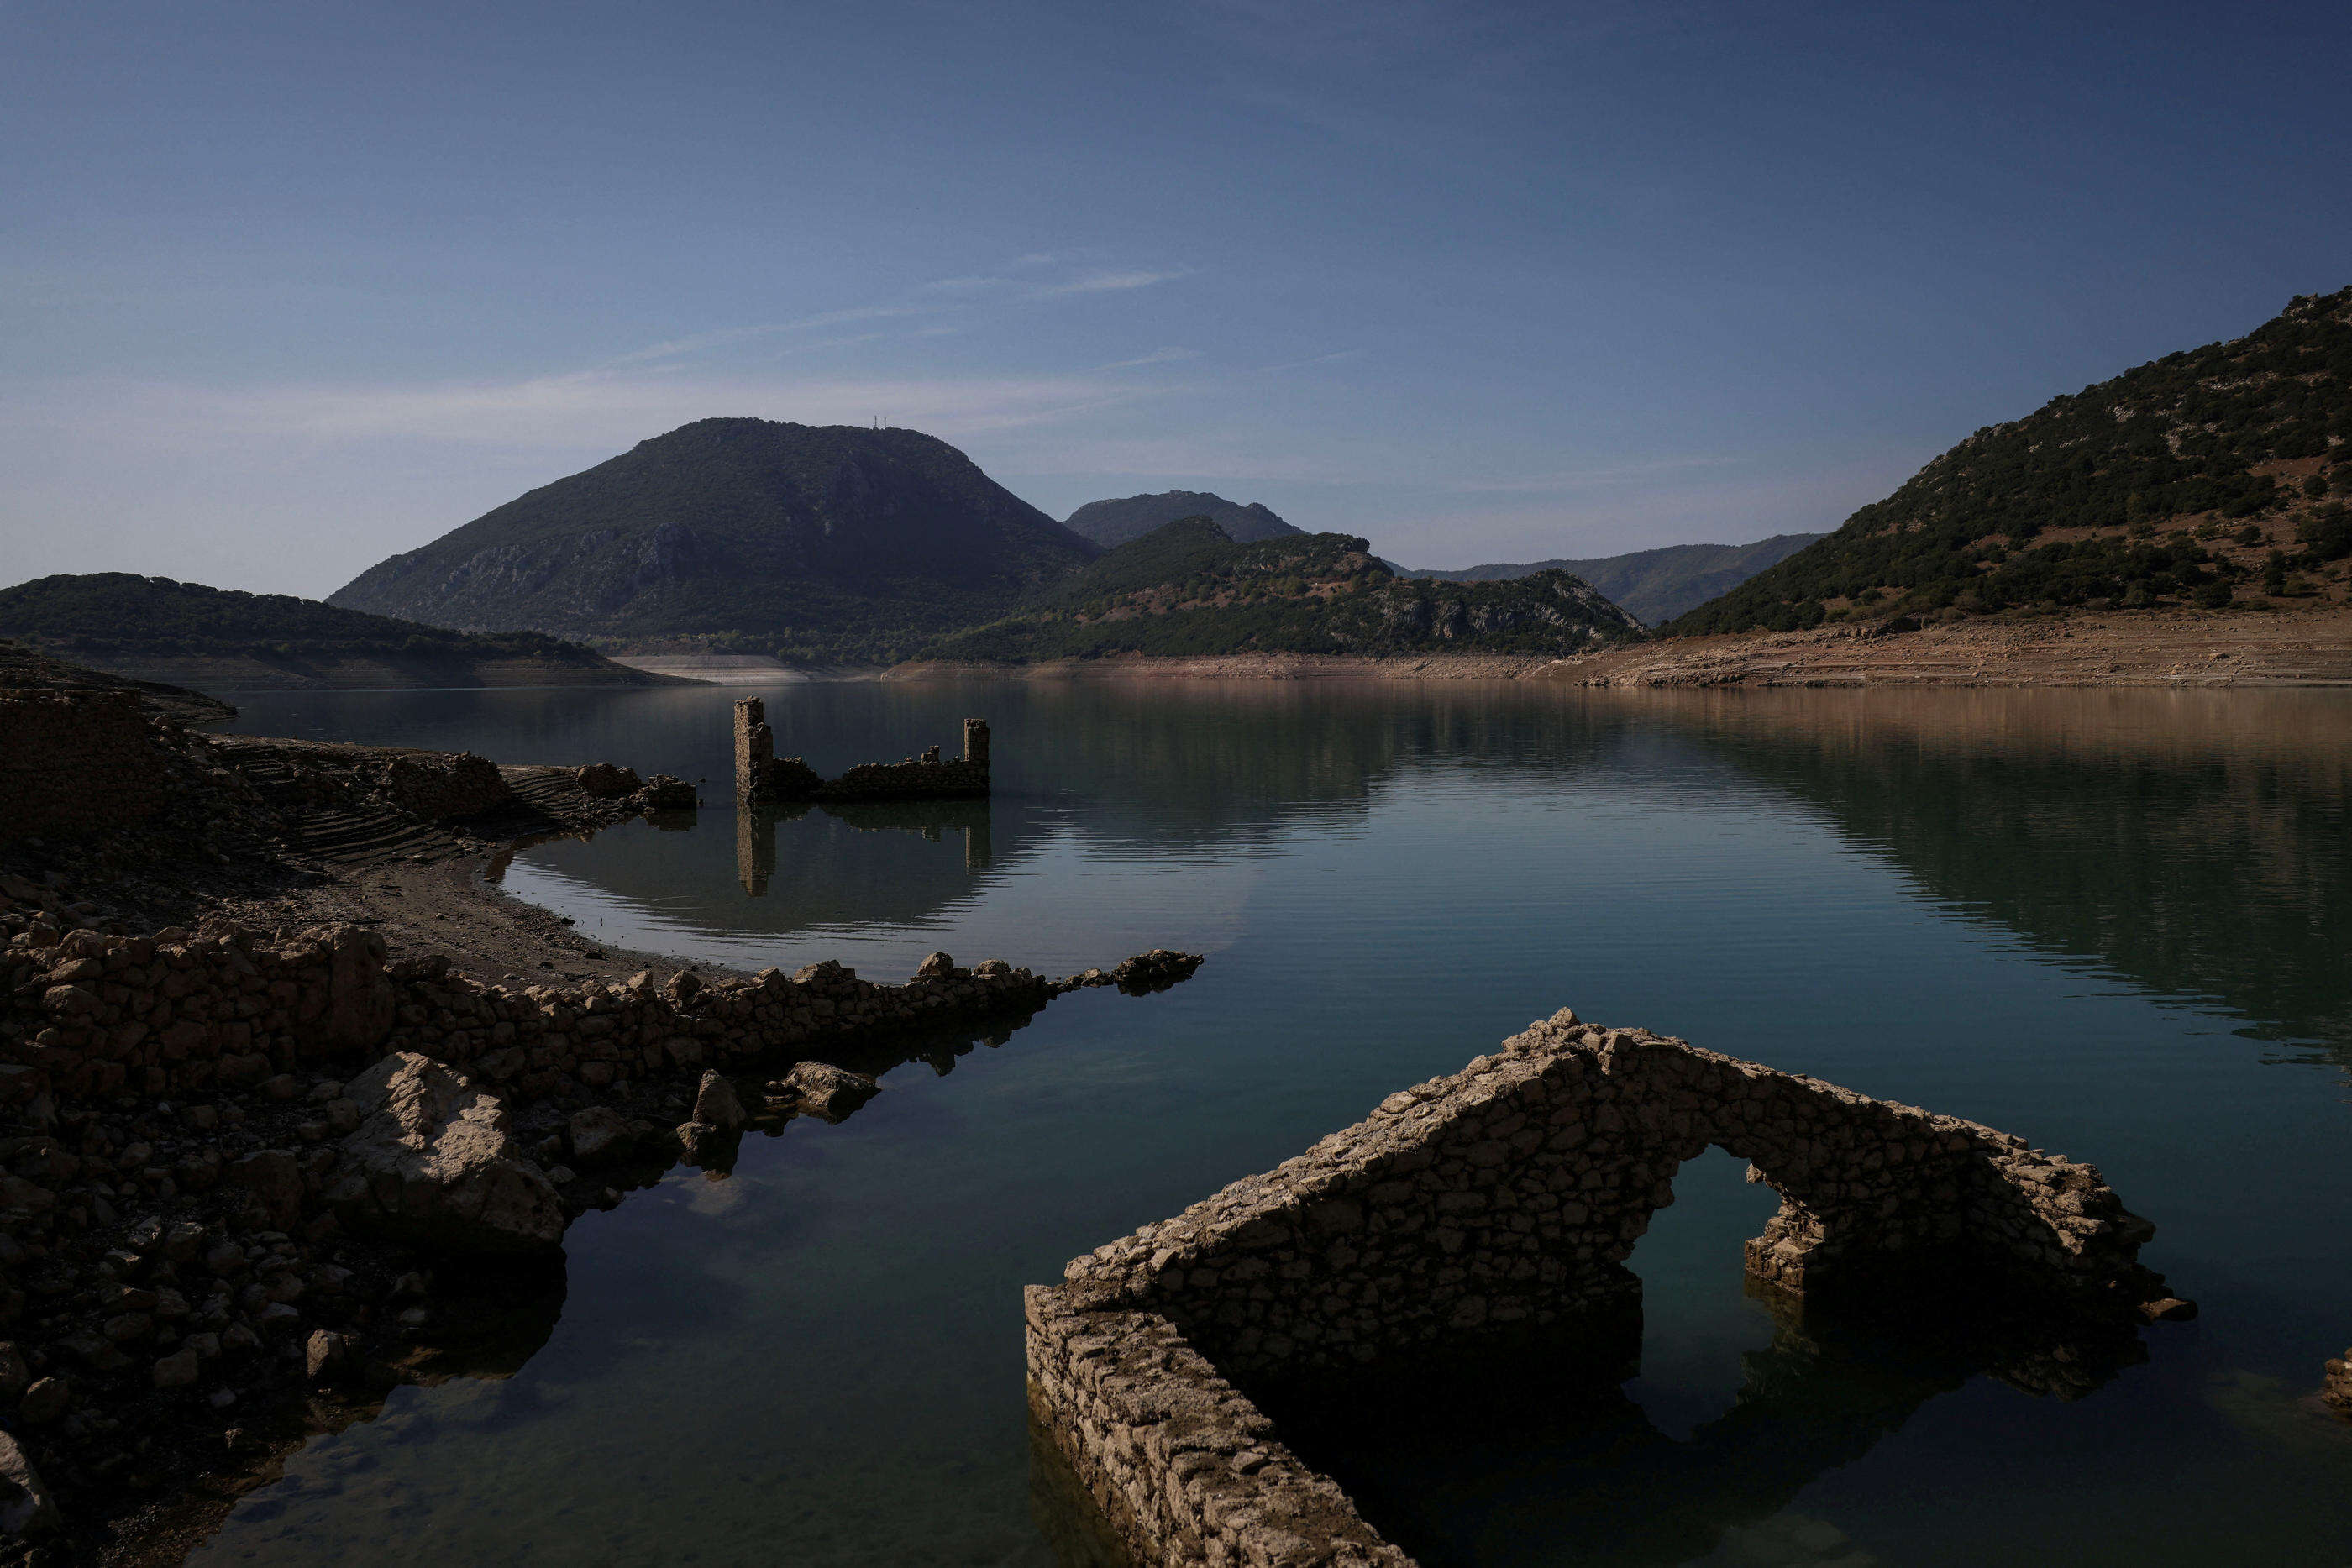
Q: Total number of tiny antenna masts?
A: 2